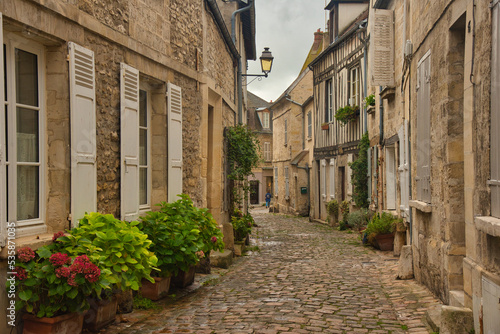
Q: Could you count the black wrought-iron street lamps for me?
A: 1